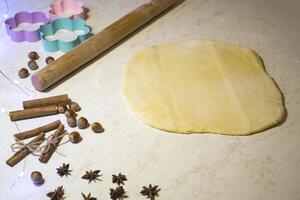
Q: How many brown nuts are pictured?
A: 12